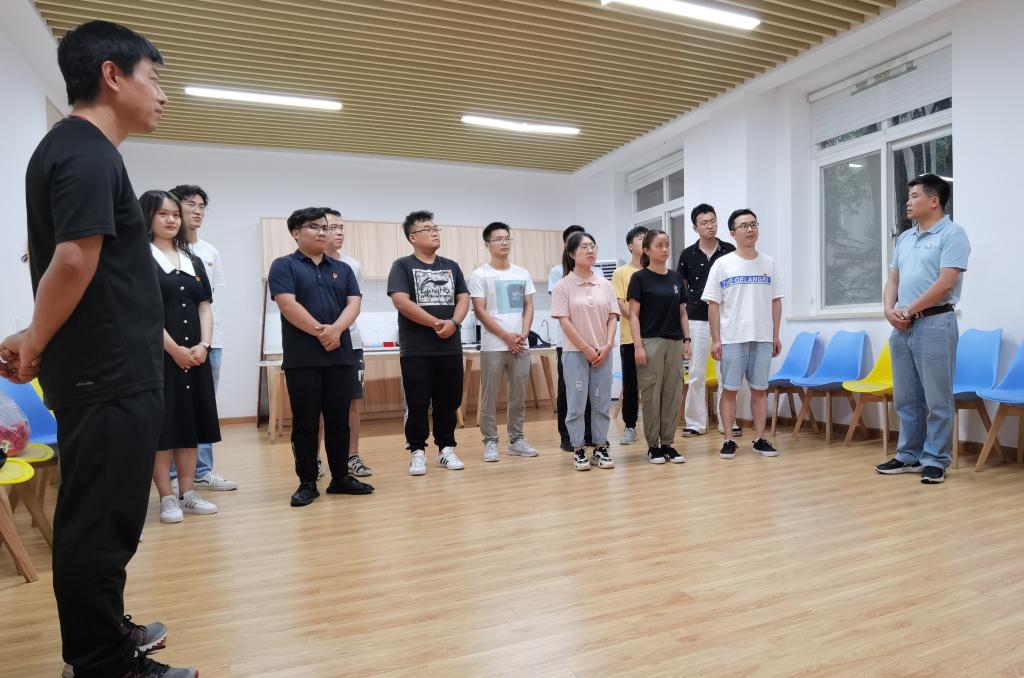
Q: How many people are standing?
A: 14